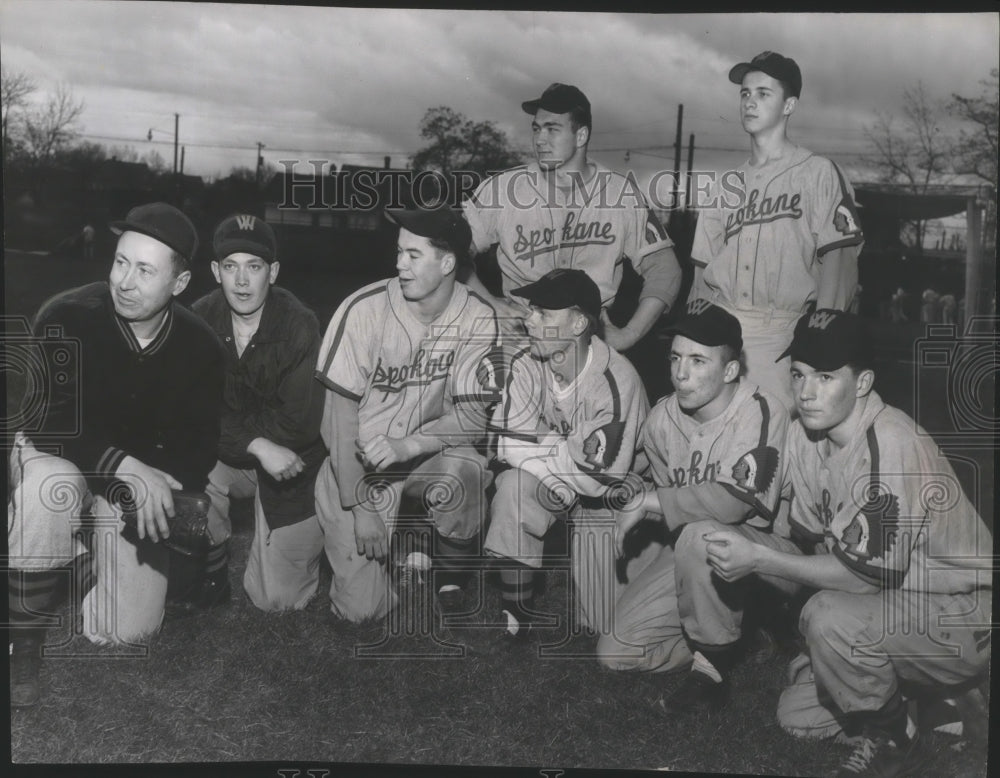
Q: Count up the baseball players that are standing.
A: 2